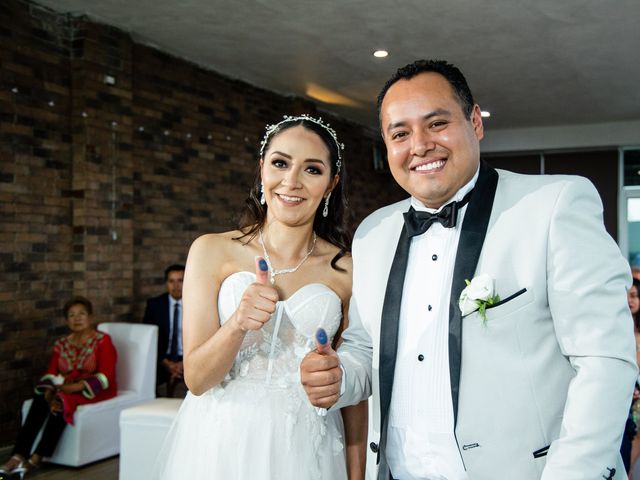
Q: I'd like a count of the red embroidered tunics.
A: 1